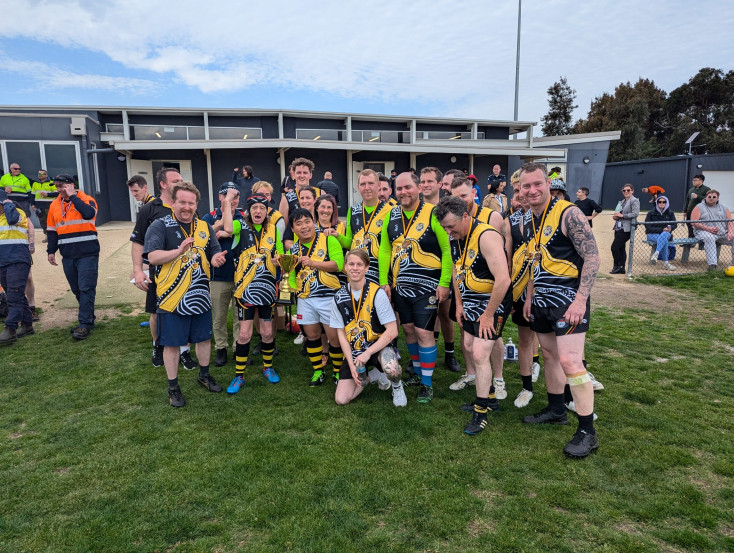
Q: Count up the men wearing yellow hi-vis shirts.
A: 3